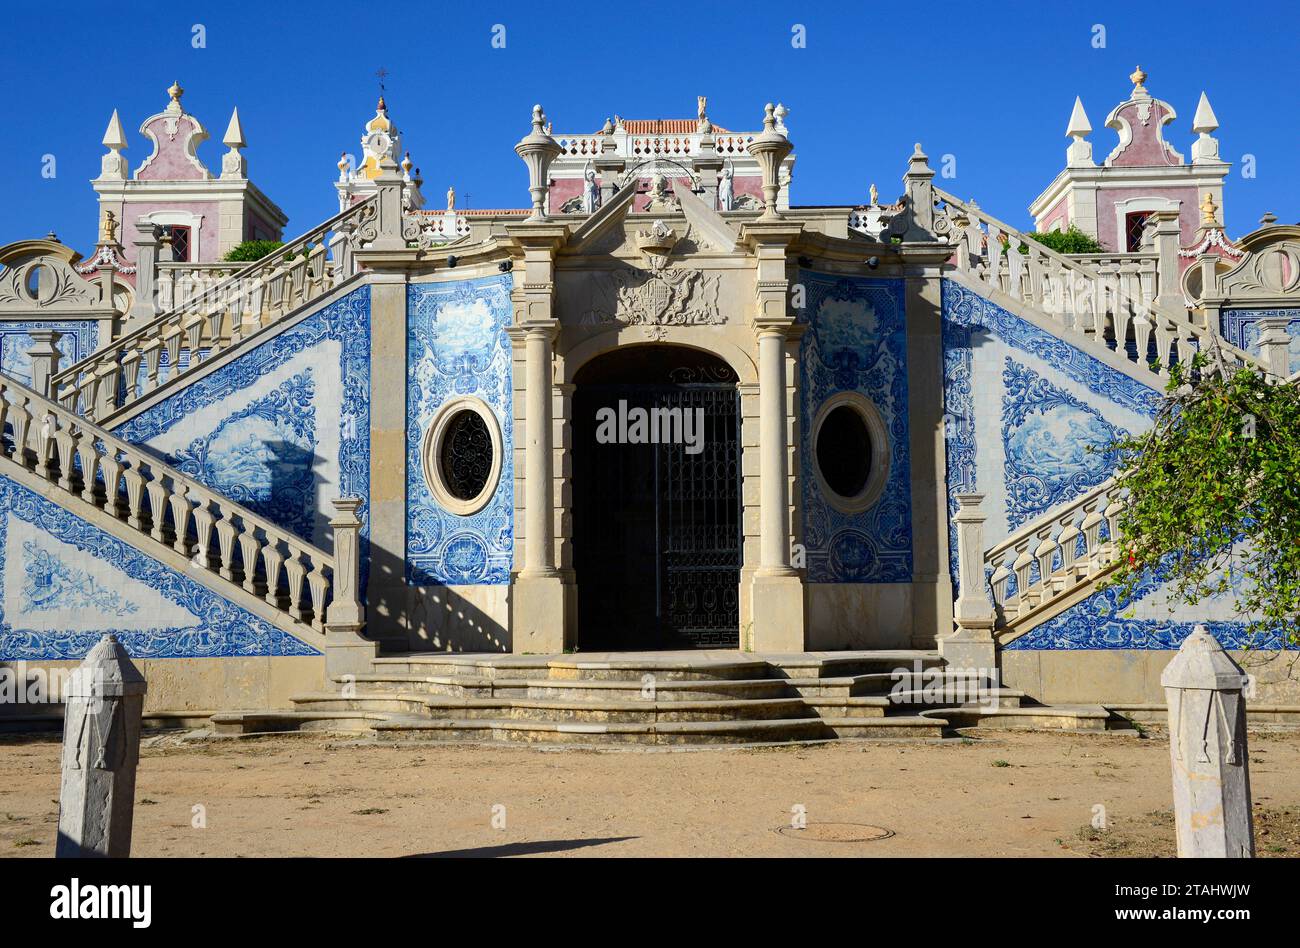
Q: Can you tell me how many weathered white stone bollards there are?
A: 2